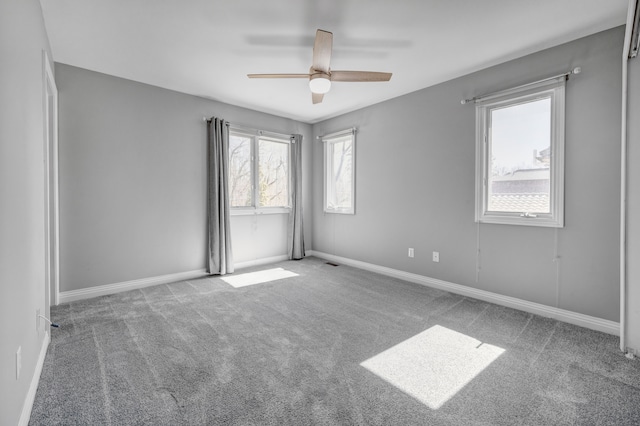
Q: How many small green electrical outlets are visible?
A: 0